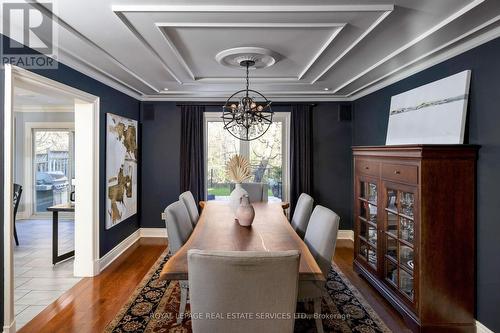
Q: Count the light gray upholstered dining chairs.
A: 6